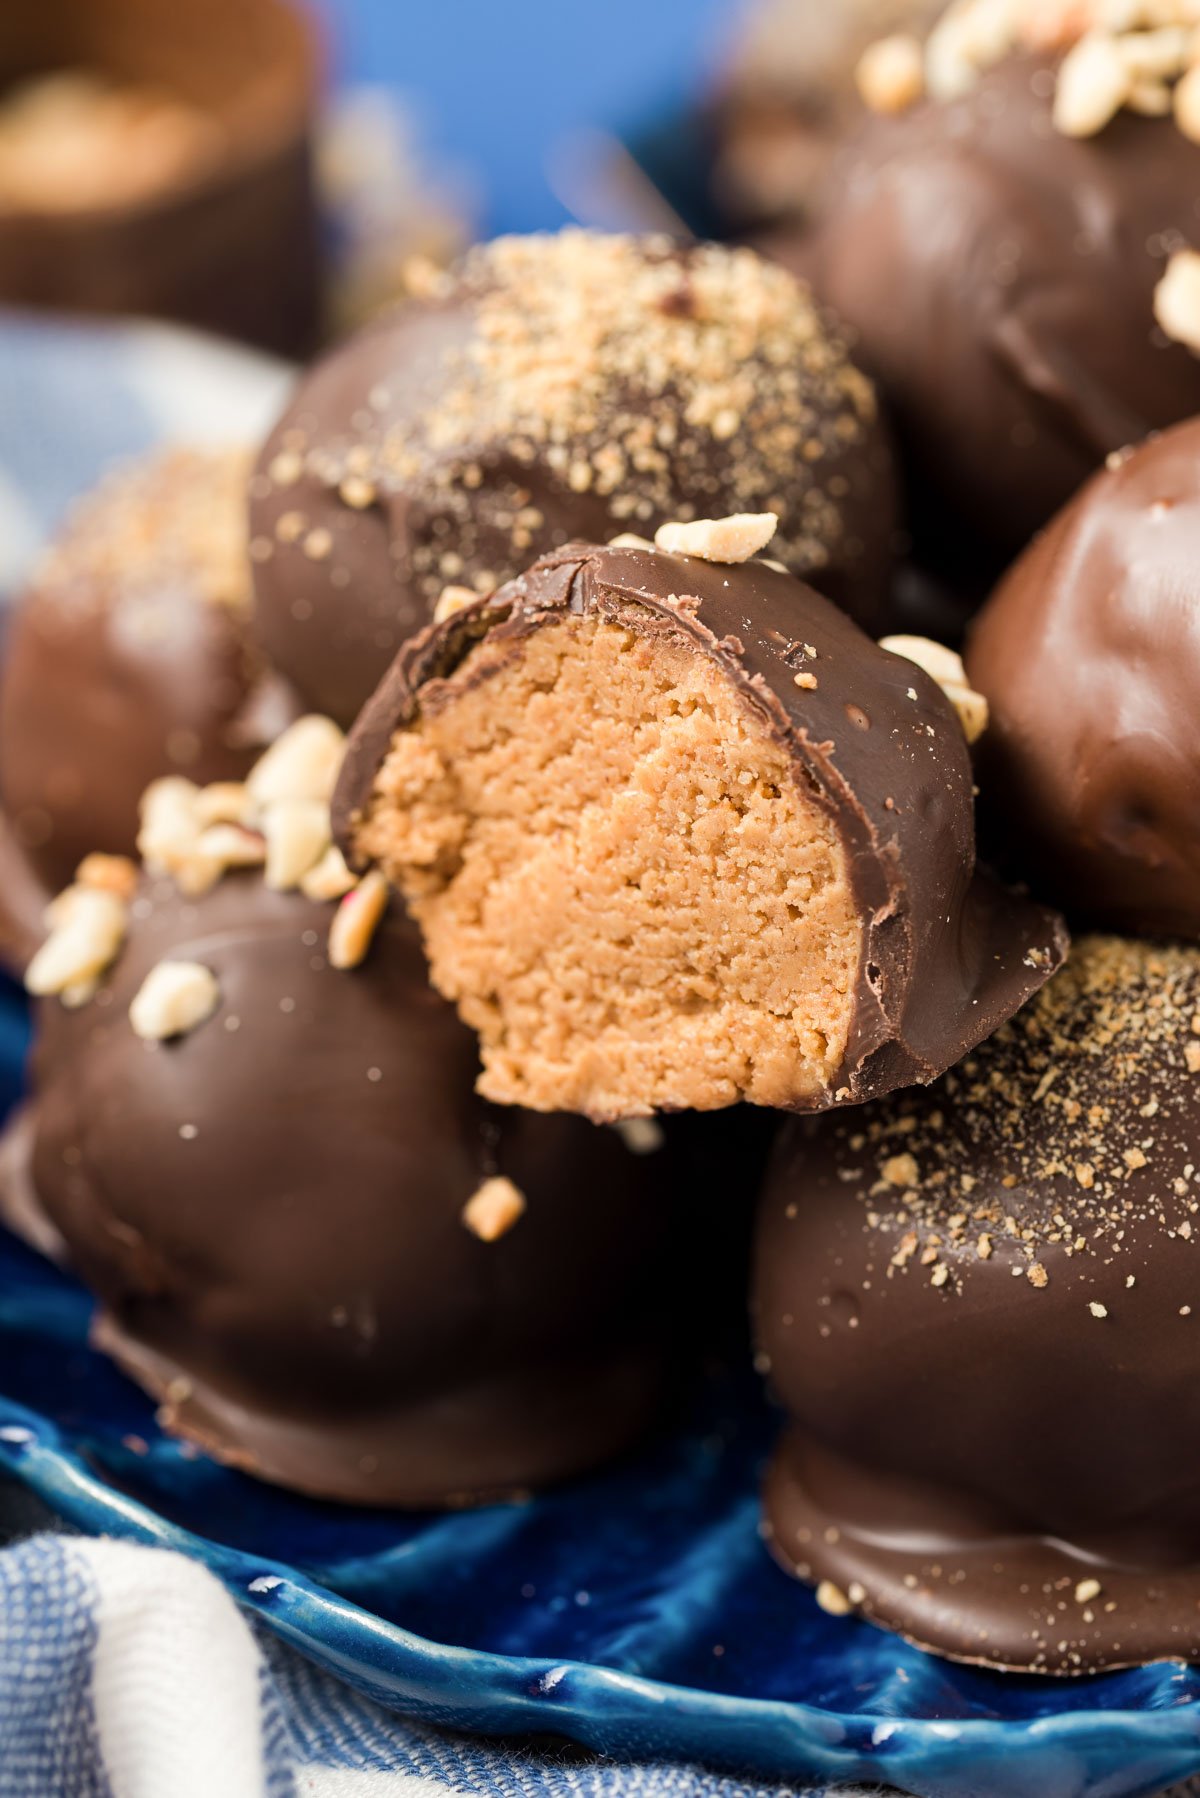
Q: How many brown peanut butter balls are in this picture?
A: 7